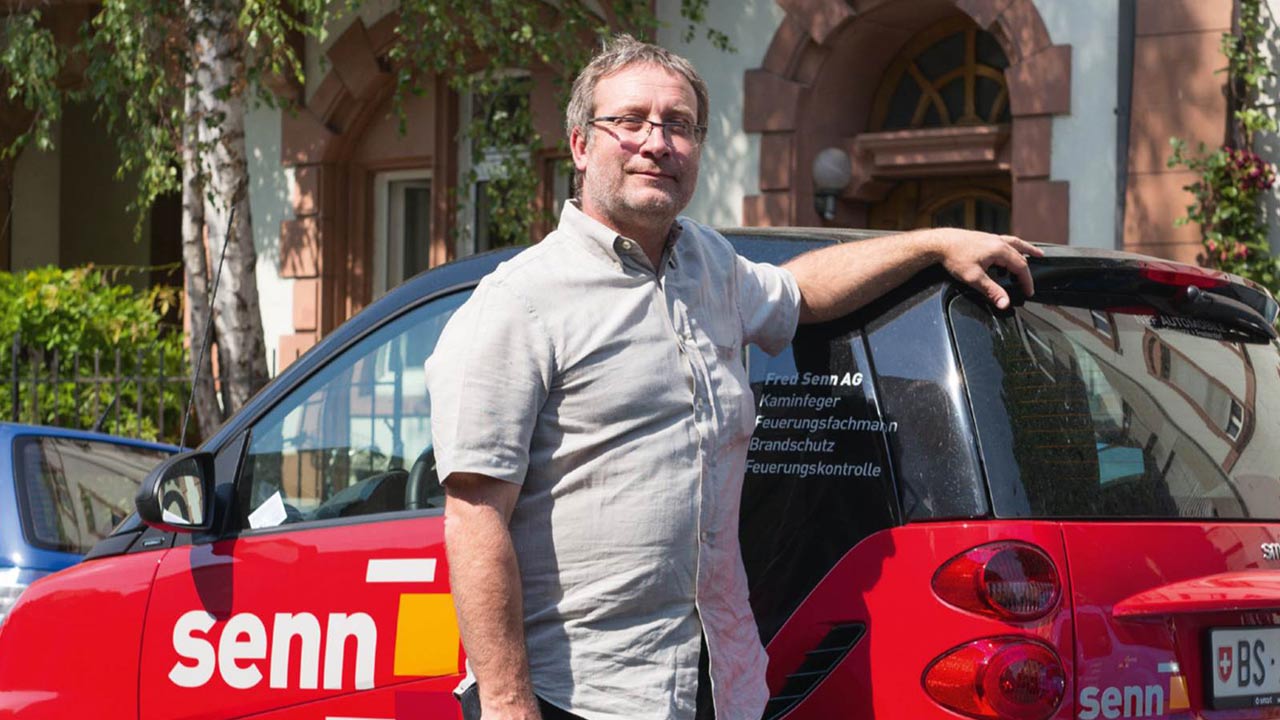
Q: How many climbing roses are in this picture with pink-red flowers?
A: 1